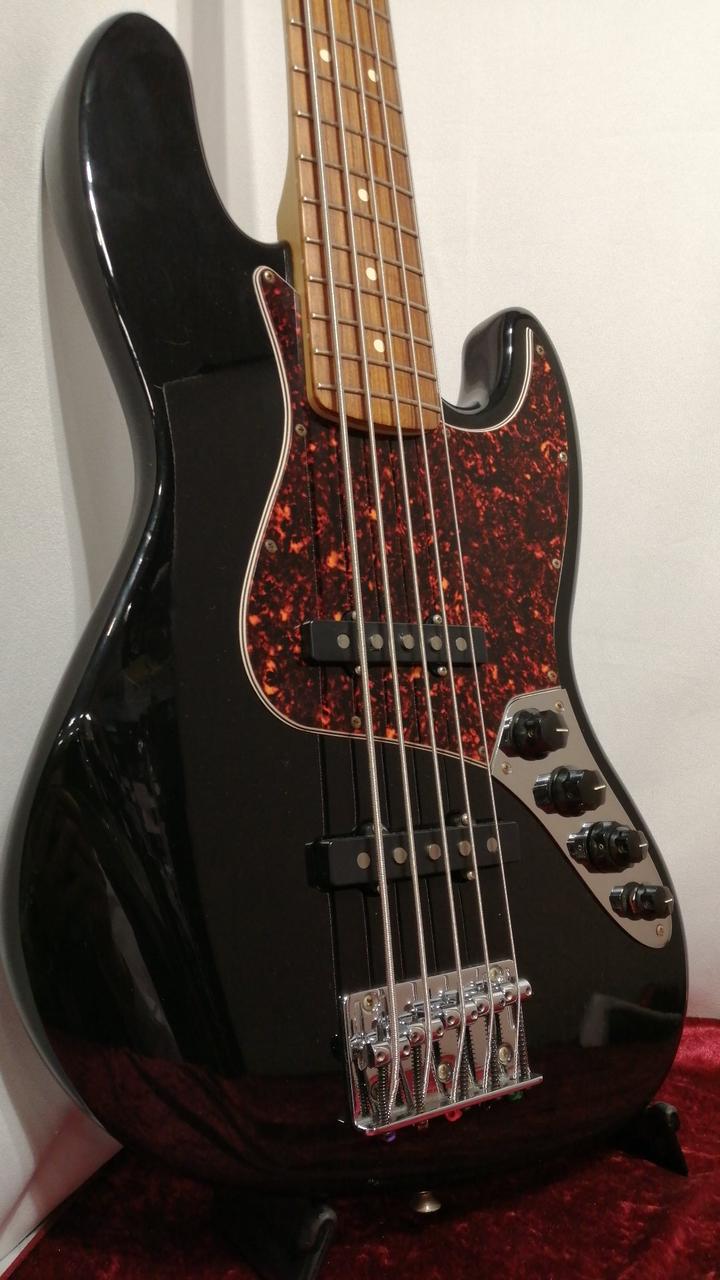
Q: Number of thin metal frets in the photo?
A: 11